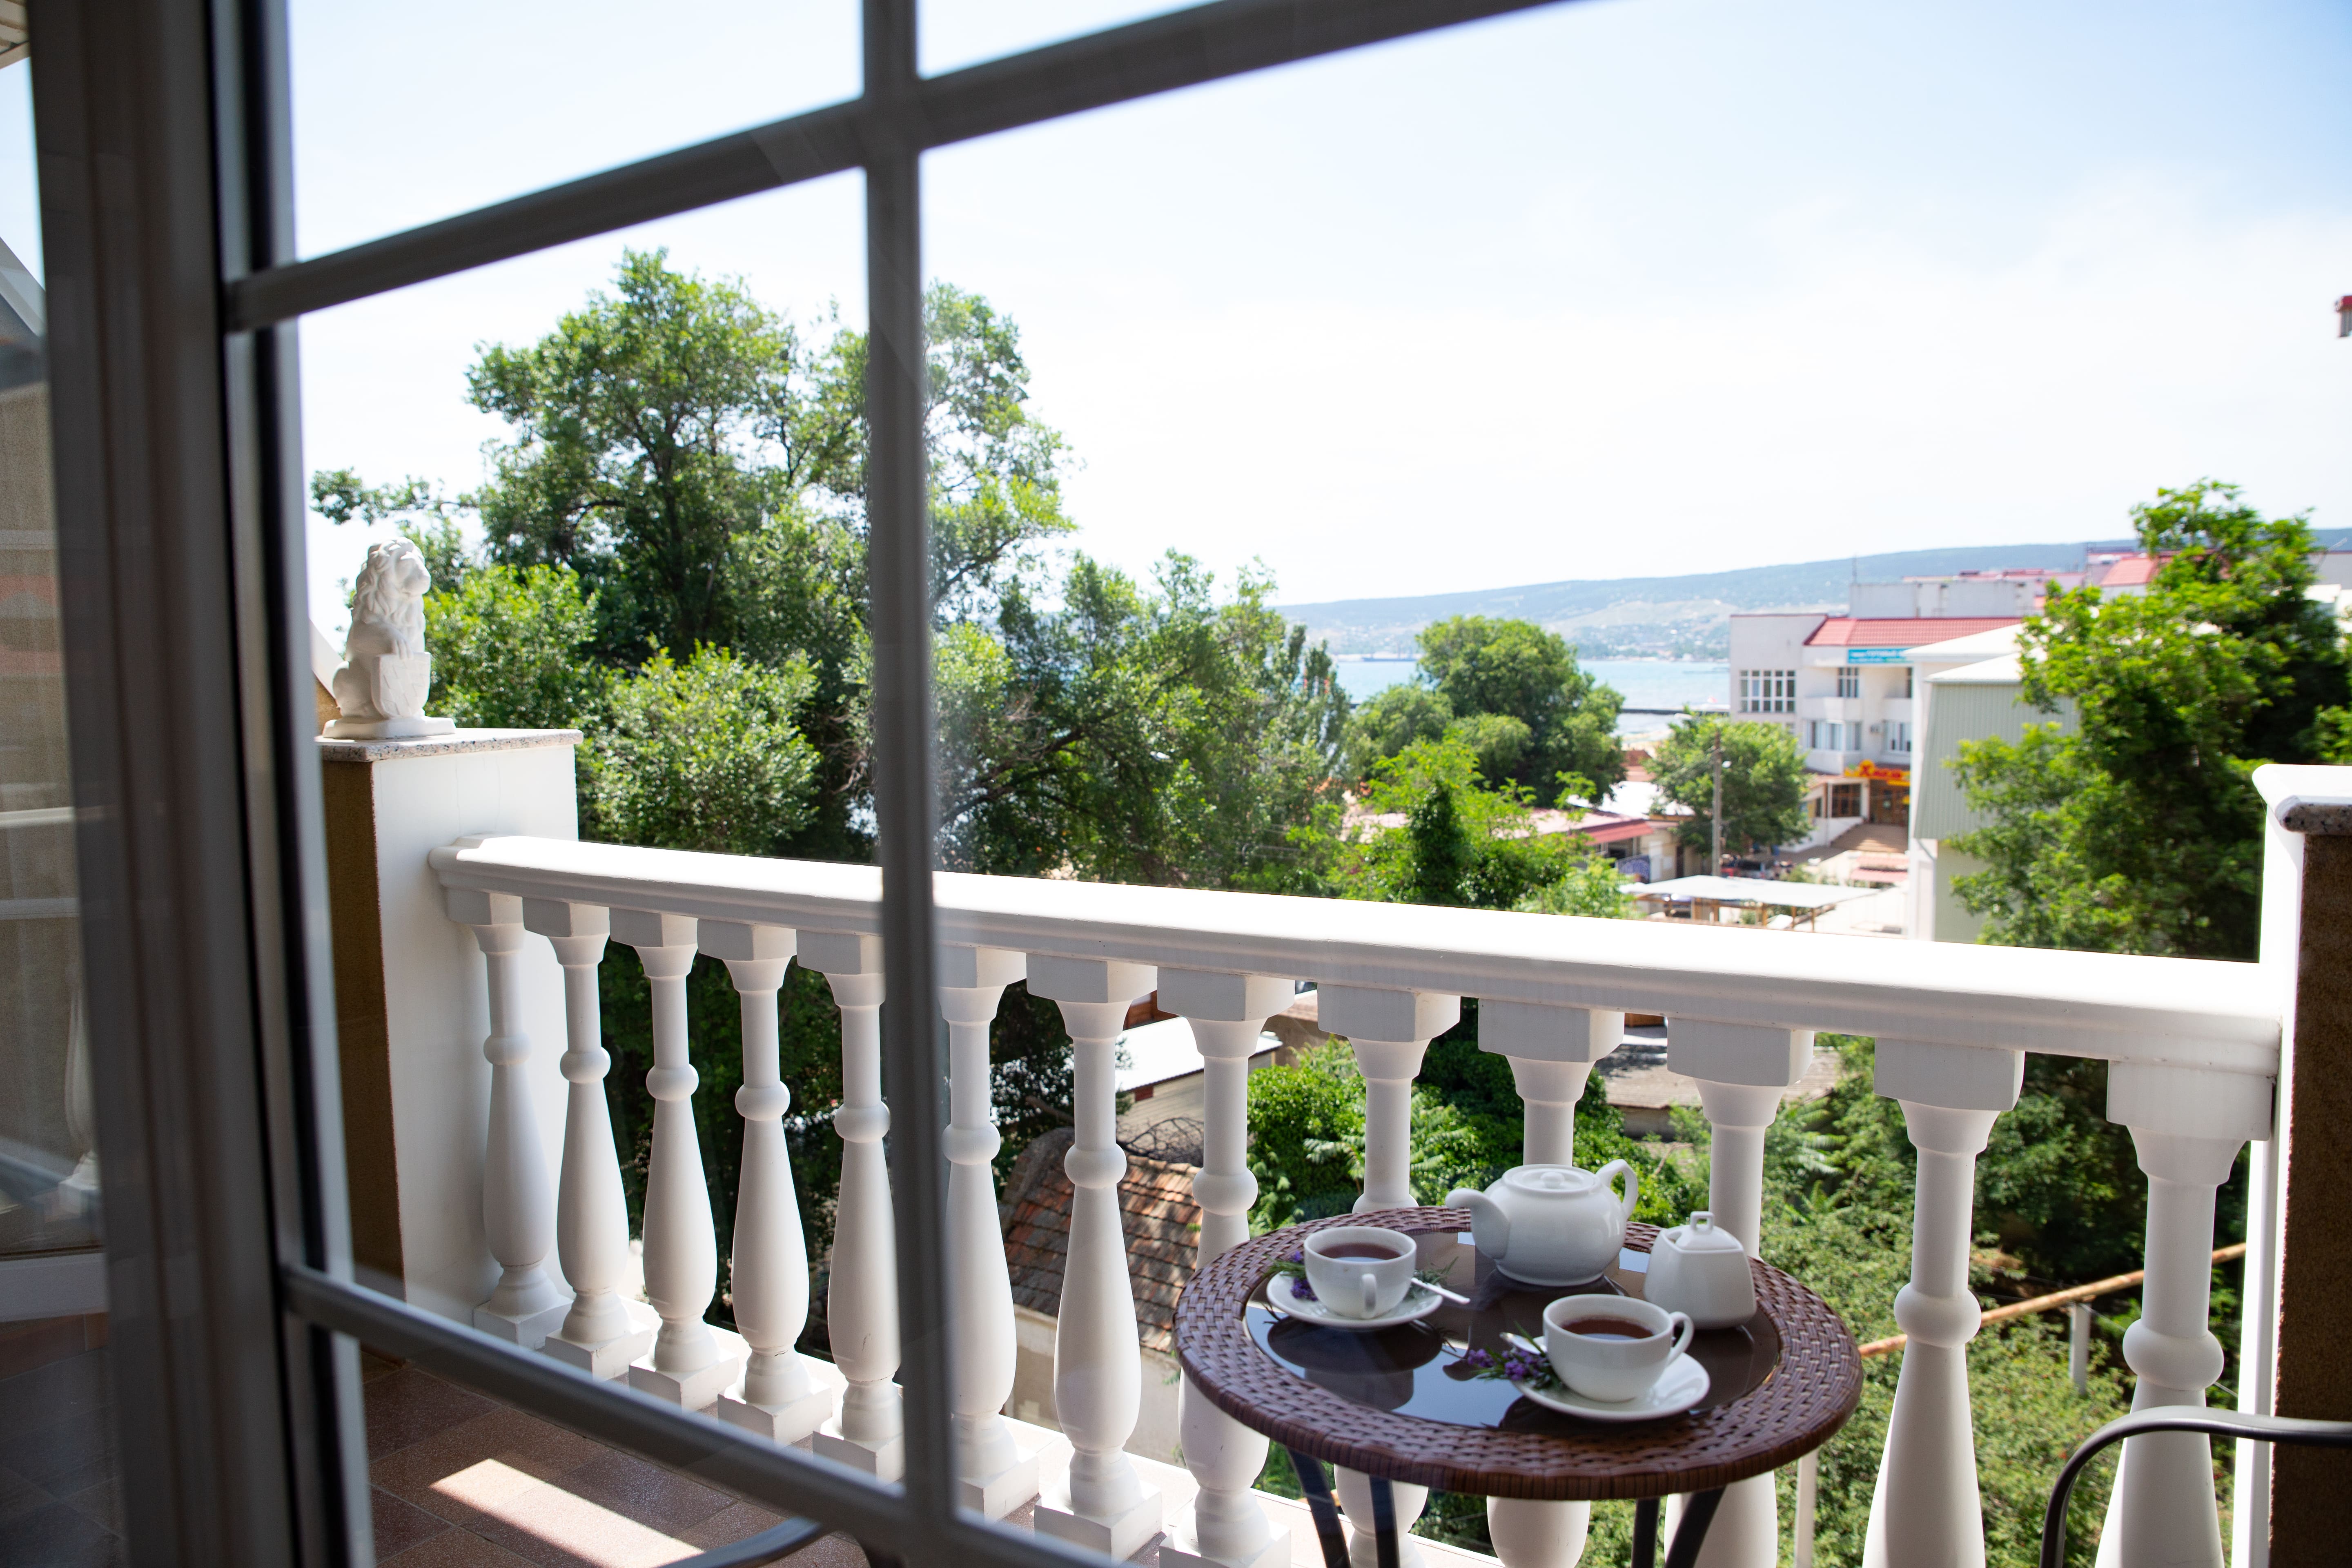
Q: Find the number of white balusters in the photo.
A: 13